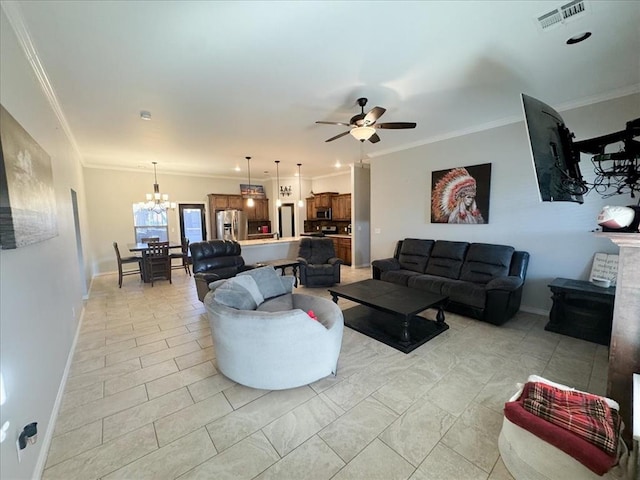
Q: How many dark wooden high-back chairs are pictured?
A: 4